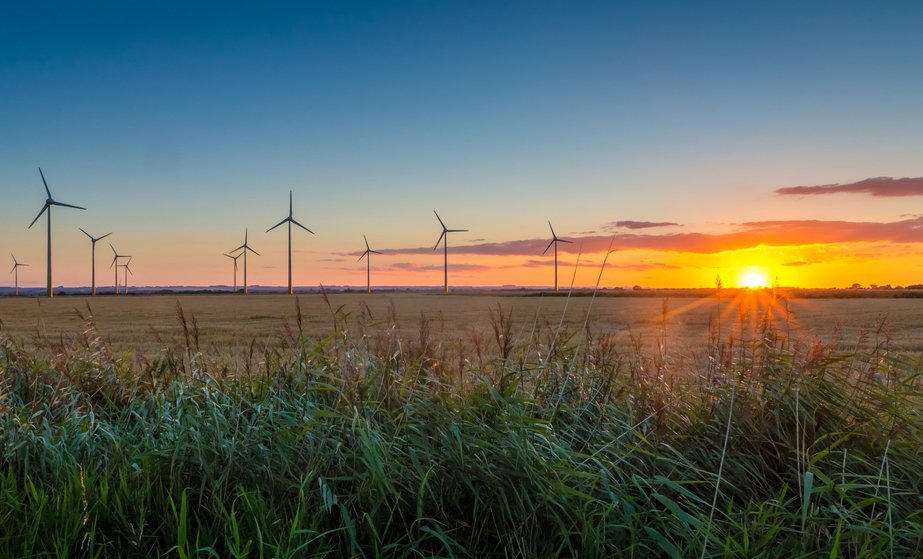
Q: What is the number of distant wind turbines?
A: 11